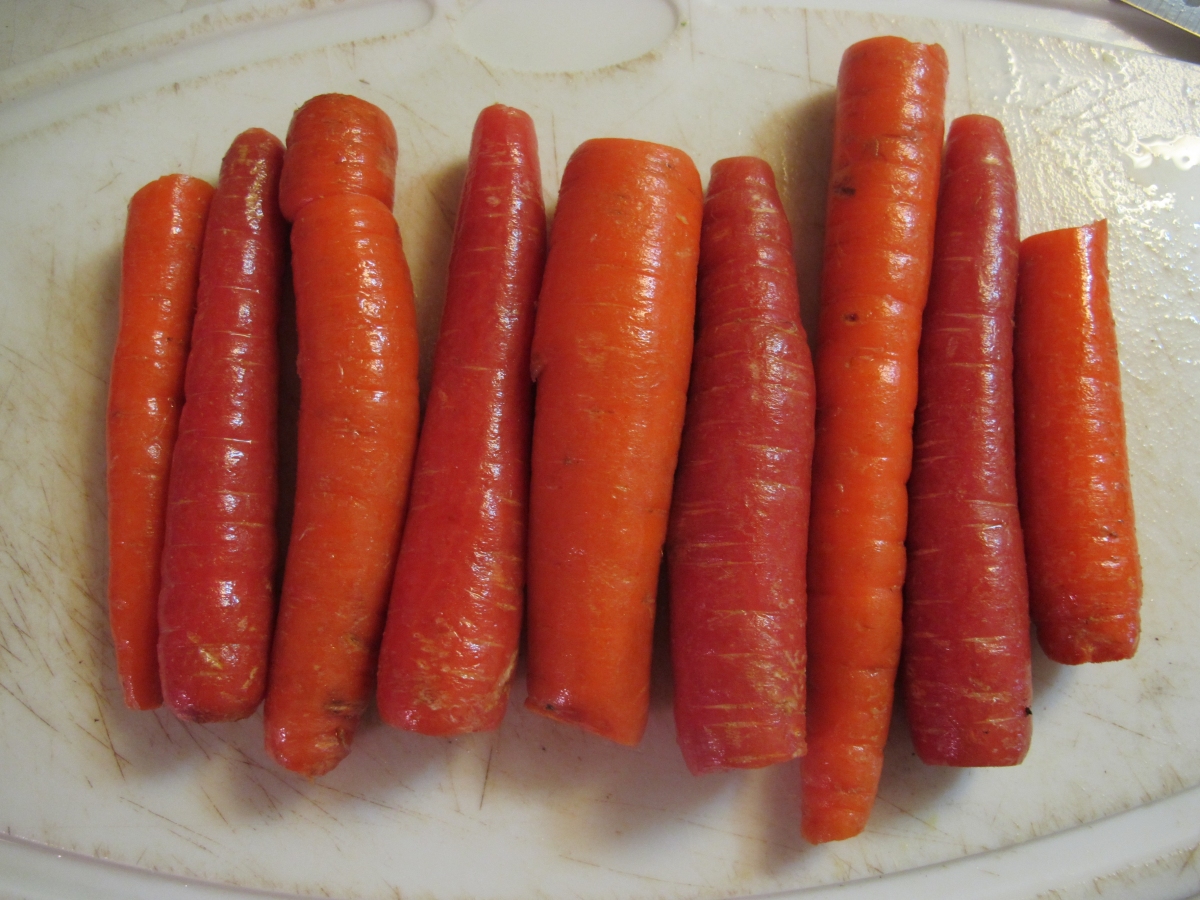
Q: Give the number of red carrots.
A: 4